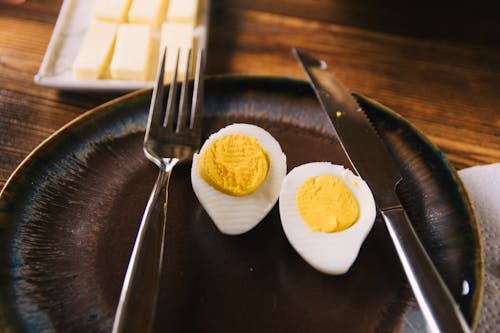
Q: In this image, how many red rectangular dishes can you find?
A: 0